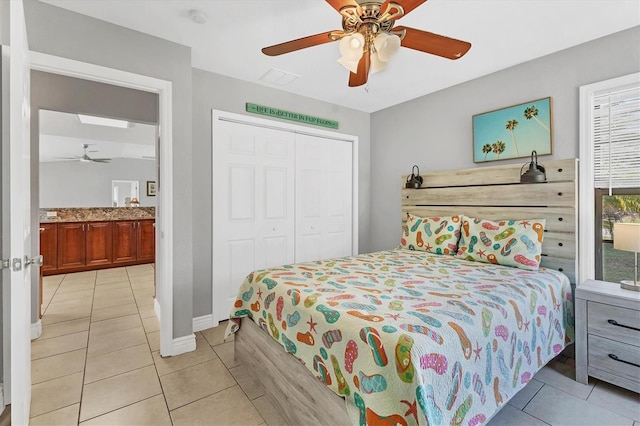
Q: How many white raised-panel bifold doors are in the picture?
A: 2